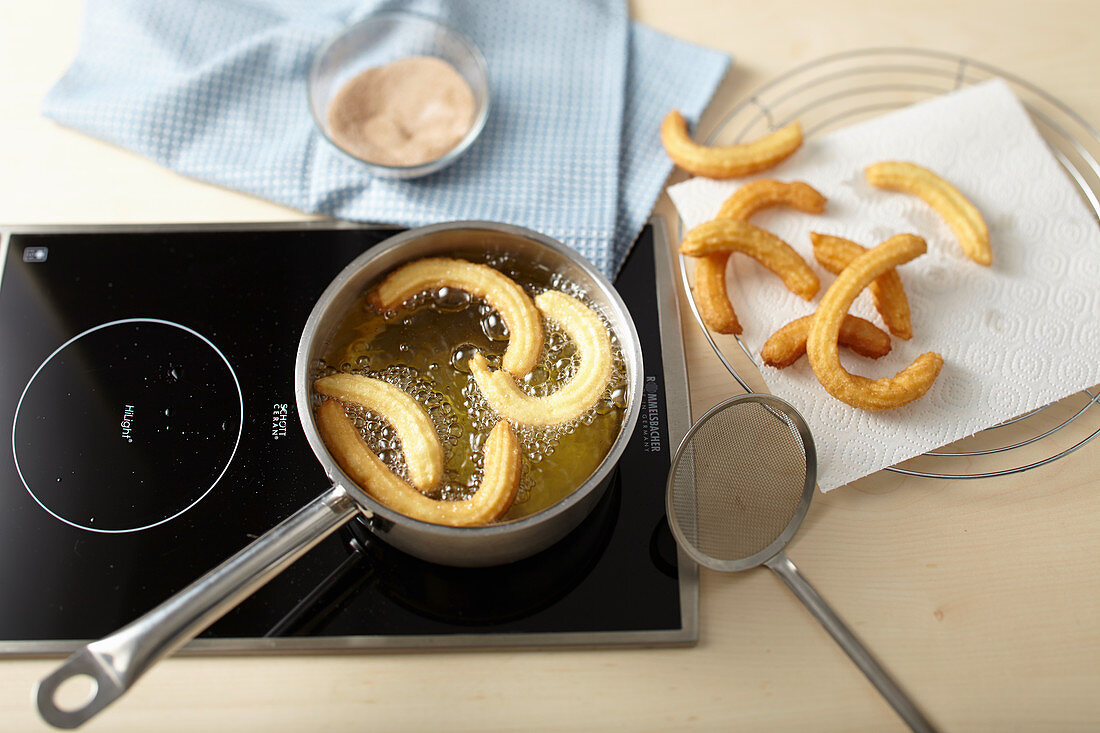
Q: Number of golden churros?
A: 11